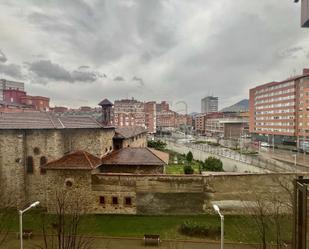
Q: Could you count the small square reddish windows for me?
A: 3